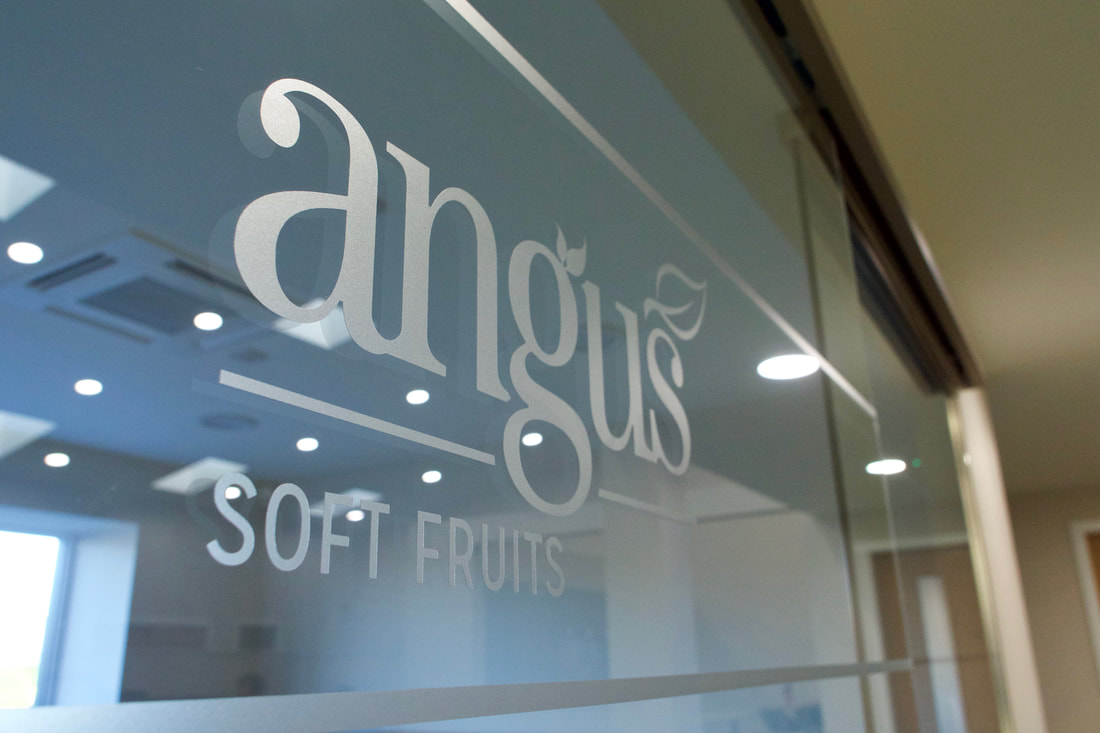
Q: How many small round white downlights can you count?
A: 12